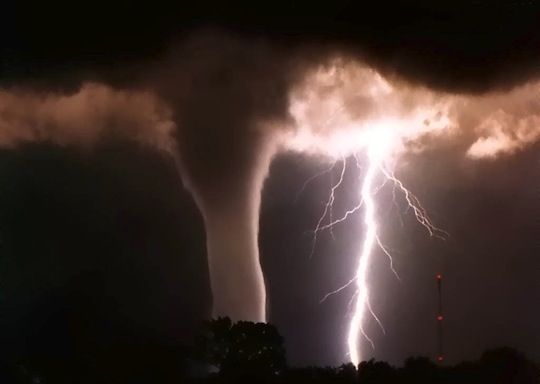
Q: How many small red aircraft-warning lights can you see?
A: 3